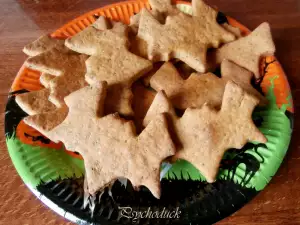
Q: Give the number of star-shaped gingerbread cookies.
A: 0